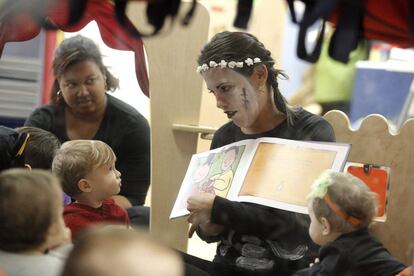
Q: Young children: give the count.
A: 5